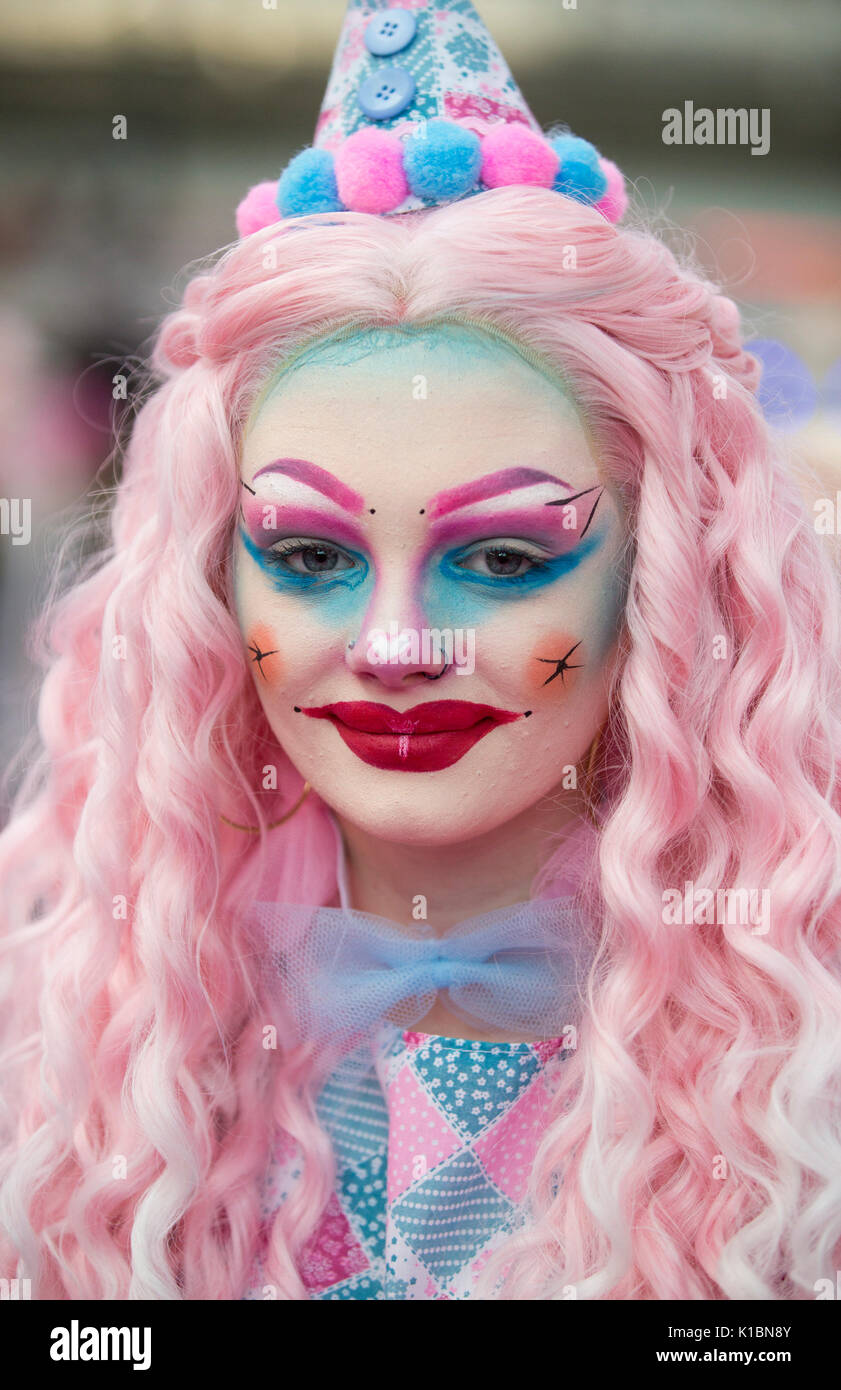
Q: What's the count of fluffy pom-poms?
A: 7